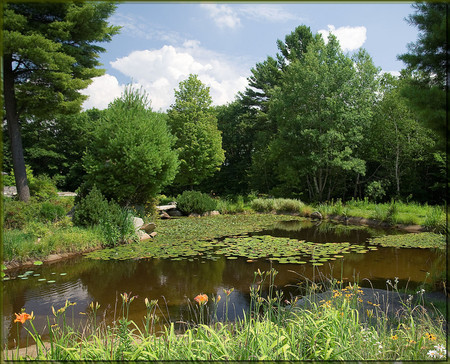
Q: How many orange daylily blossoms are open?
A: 2